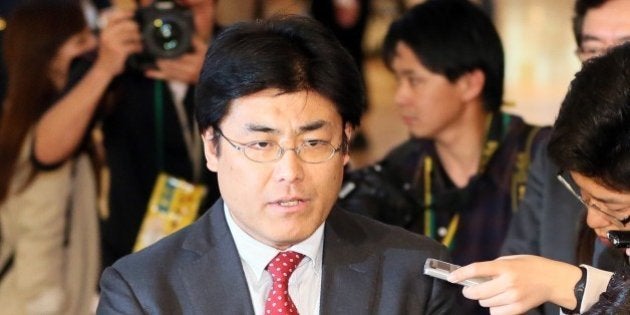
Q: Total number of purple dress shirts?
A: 0